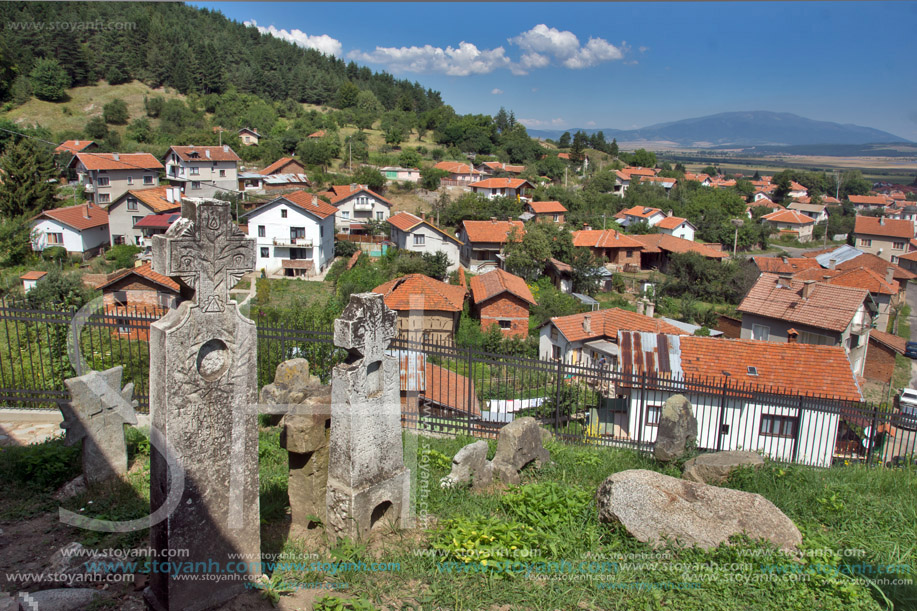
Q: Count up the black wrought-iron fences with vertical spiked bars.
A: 1